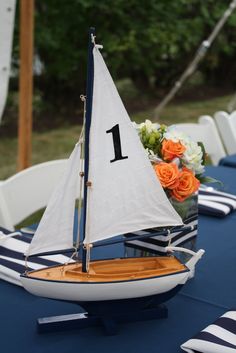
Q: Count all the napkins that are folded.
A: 3